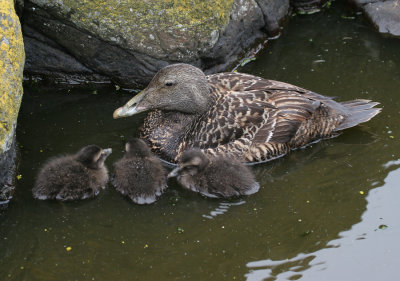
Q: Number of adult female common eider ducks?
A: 1